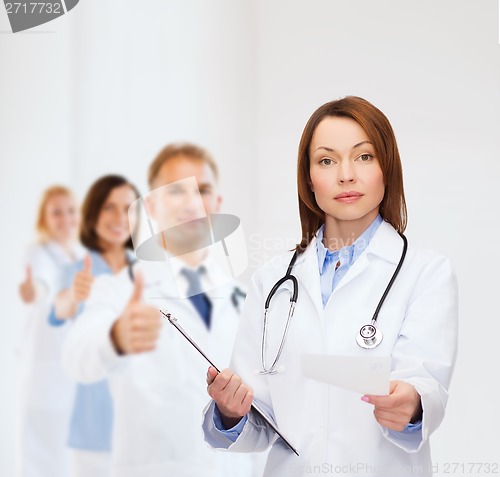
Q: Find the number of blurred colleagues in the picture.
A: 3